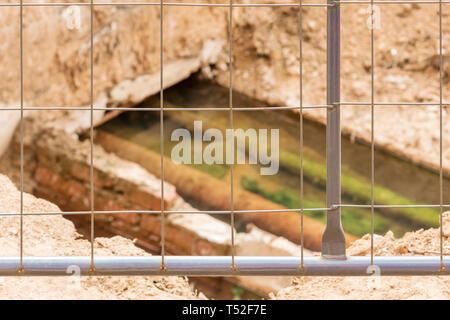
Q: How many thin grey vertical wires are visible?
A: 7